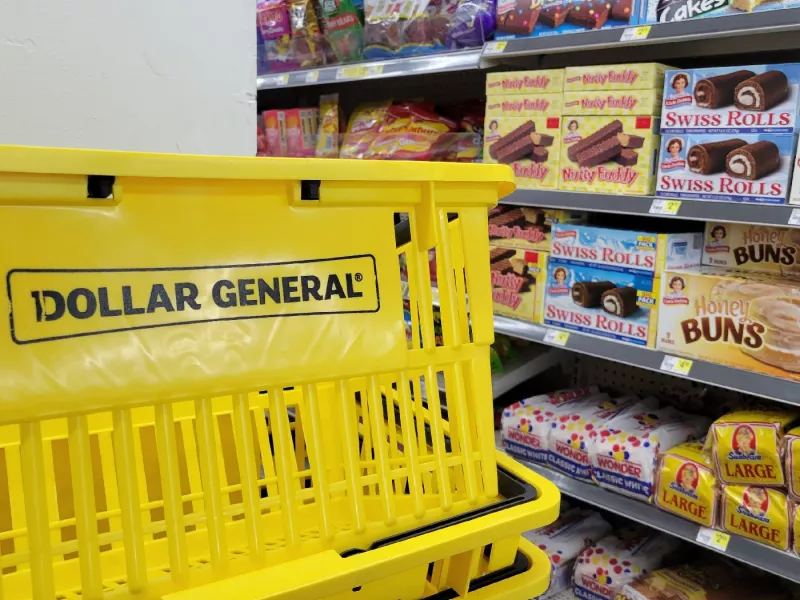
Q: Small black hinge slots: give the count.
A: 2